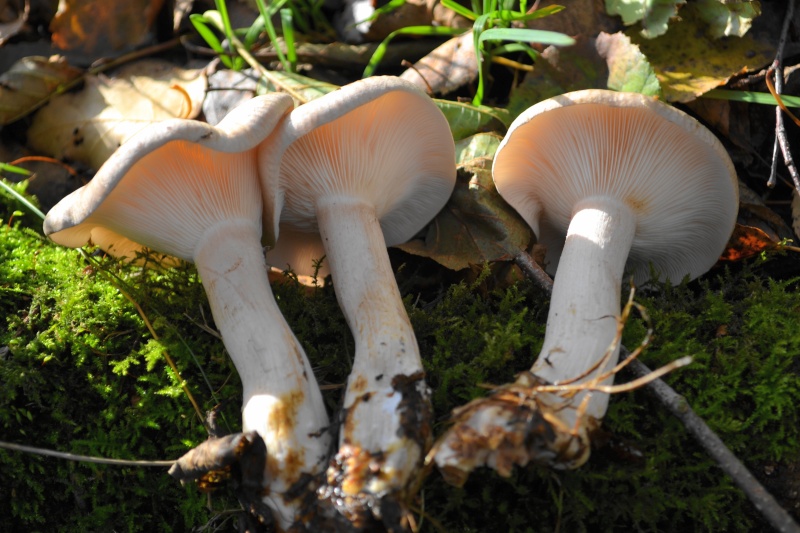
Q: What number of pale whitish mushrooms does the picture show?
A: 3